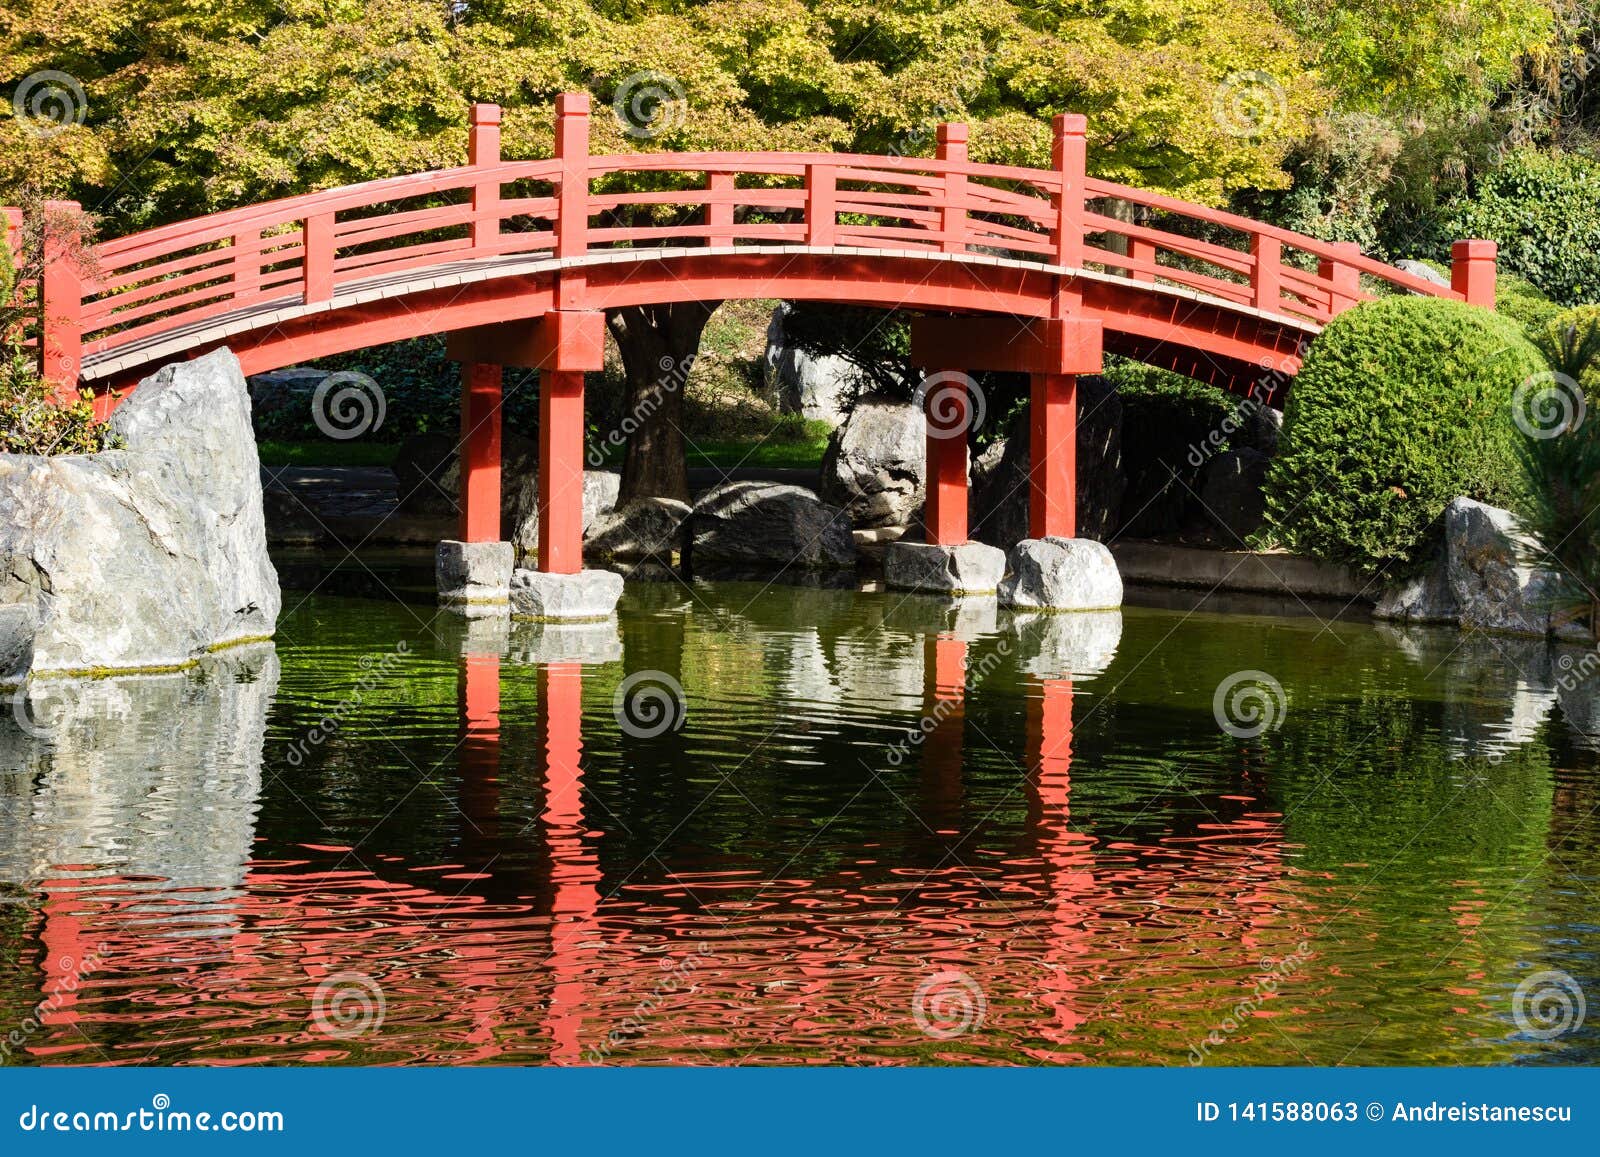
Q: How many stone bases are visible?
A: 4